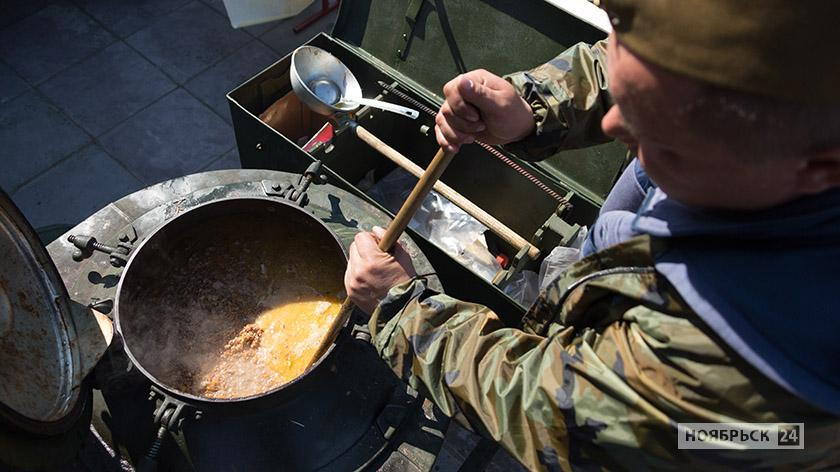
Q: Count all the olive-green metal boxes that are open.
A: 1